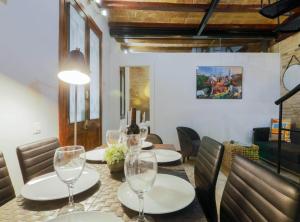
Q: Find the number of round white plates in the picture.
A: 6